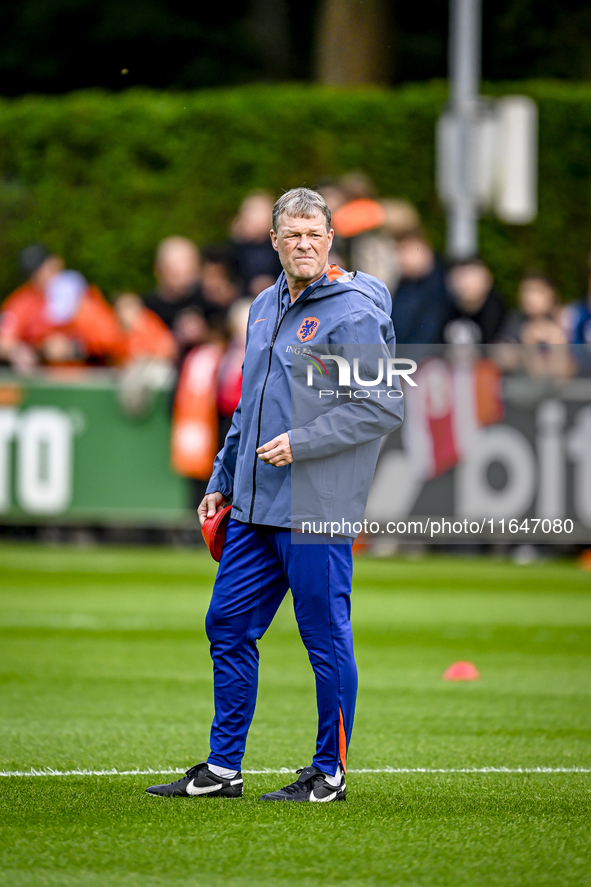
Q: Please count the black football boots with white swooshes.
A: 2